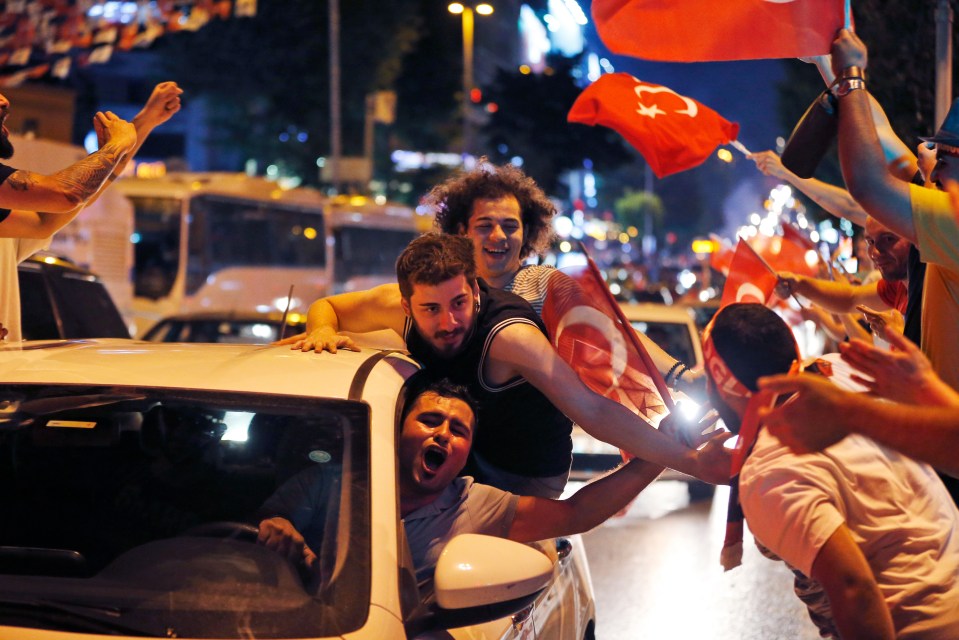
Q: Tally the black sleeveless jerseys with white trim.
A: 1